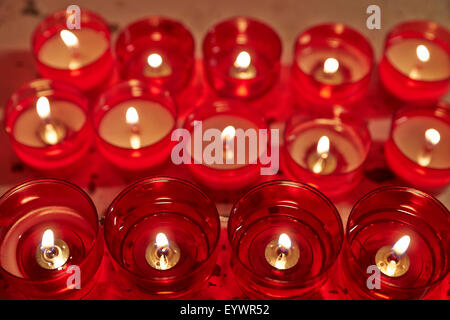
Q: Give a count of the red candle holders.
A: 14